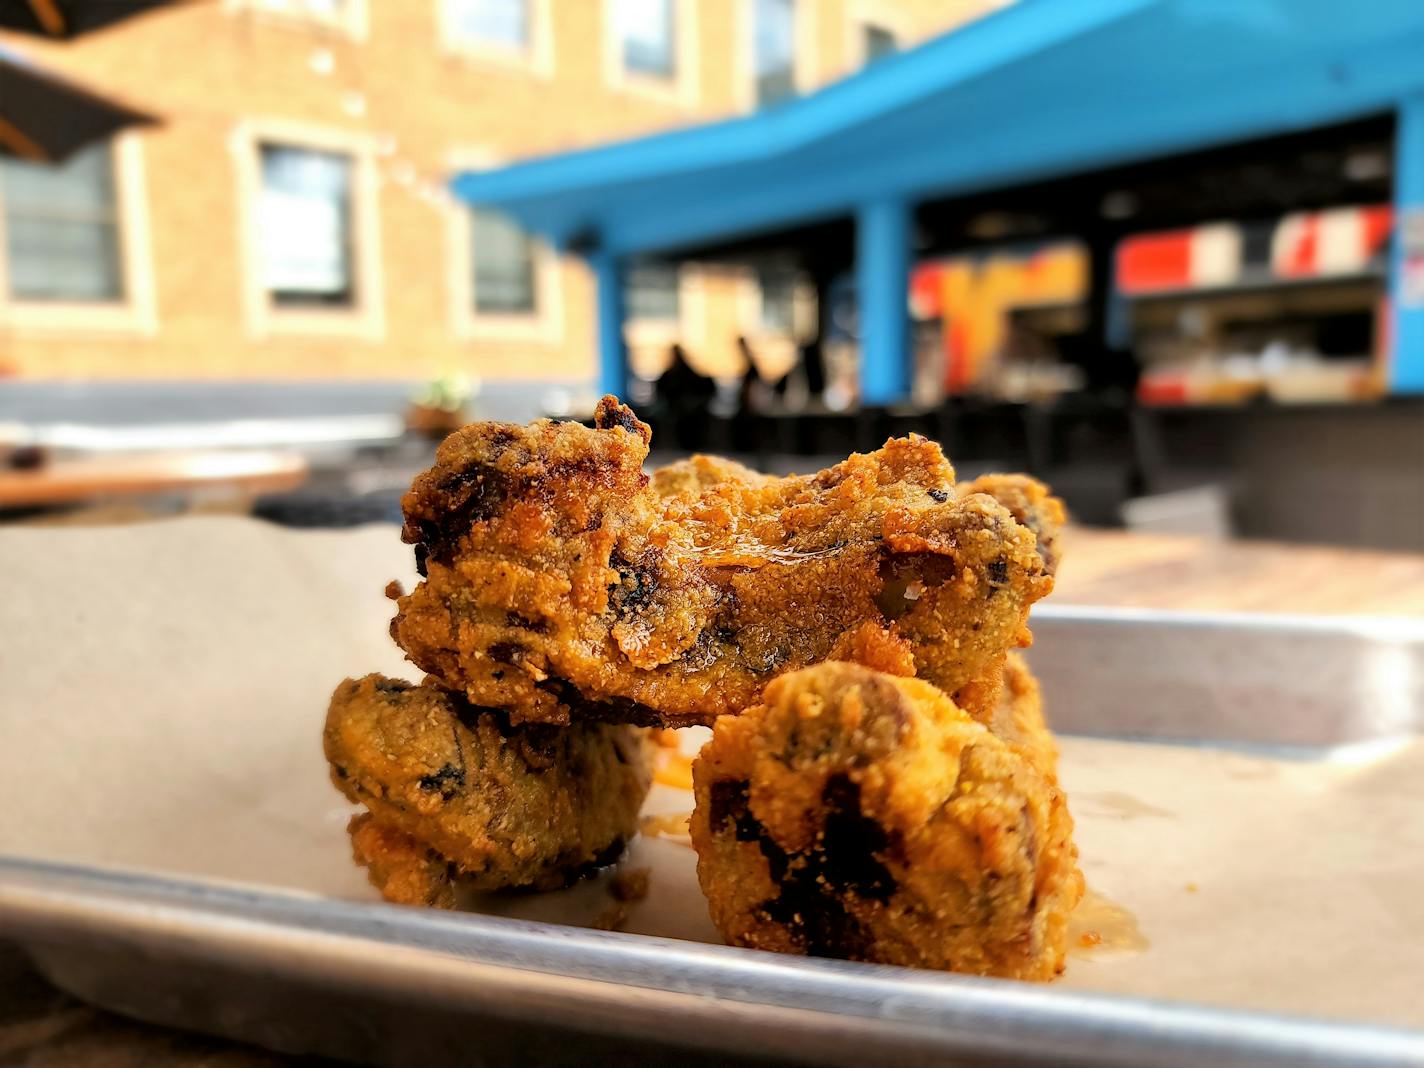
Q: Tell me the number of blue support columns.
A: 3